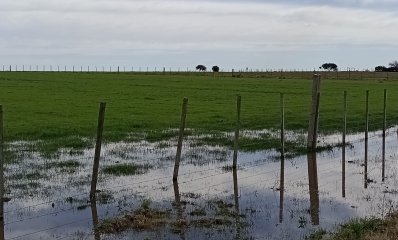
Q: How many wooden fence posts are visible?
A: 9